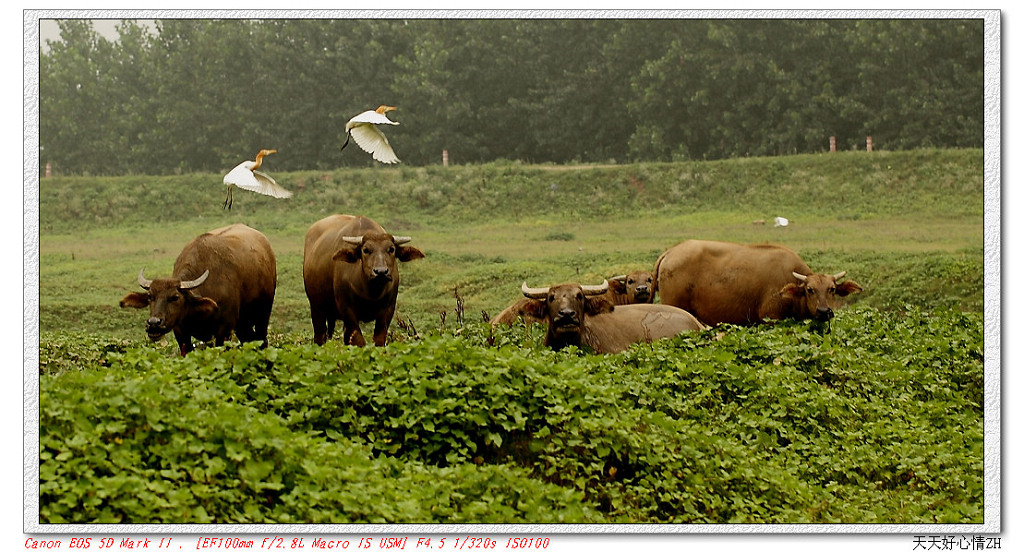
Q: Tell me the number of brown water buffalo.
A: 5